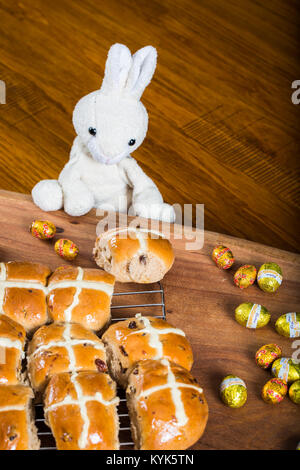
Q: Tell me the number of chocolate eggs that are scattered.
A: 12